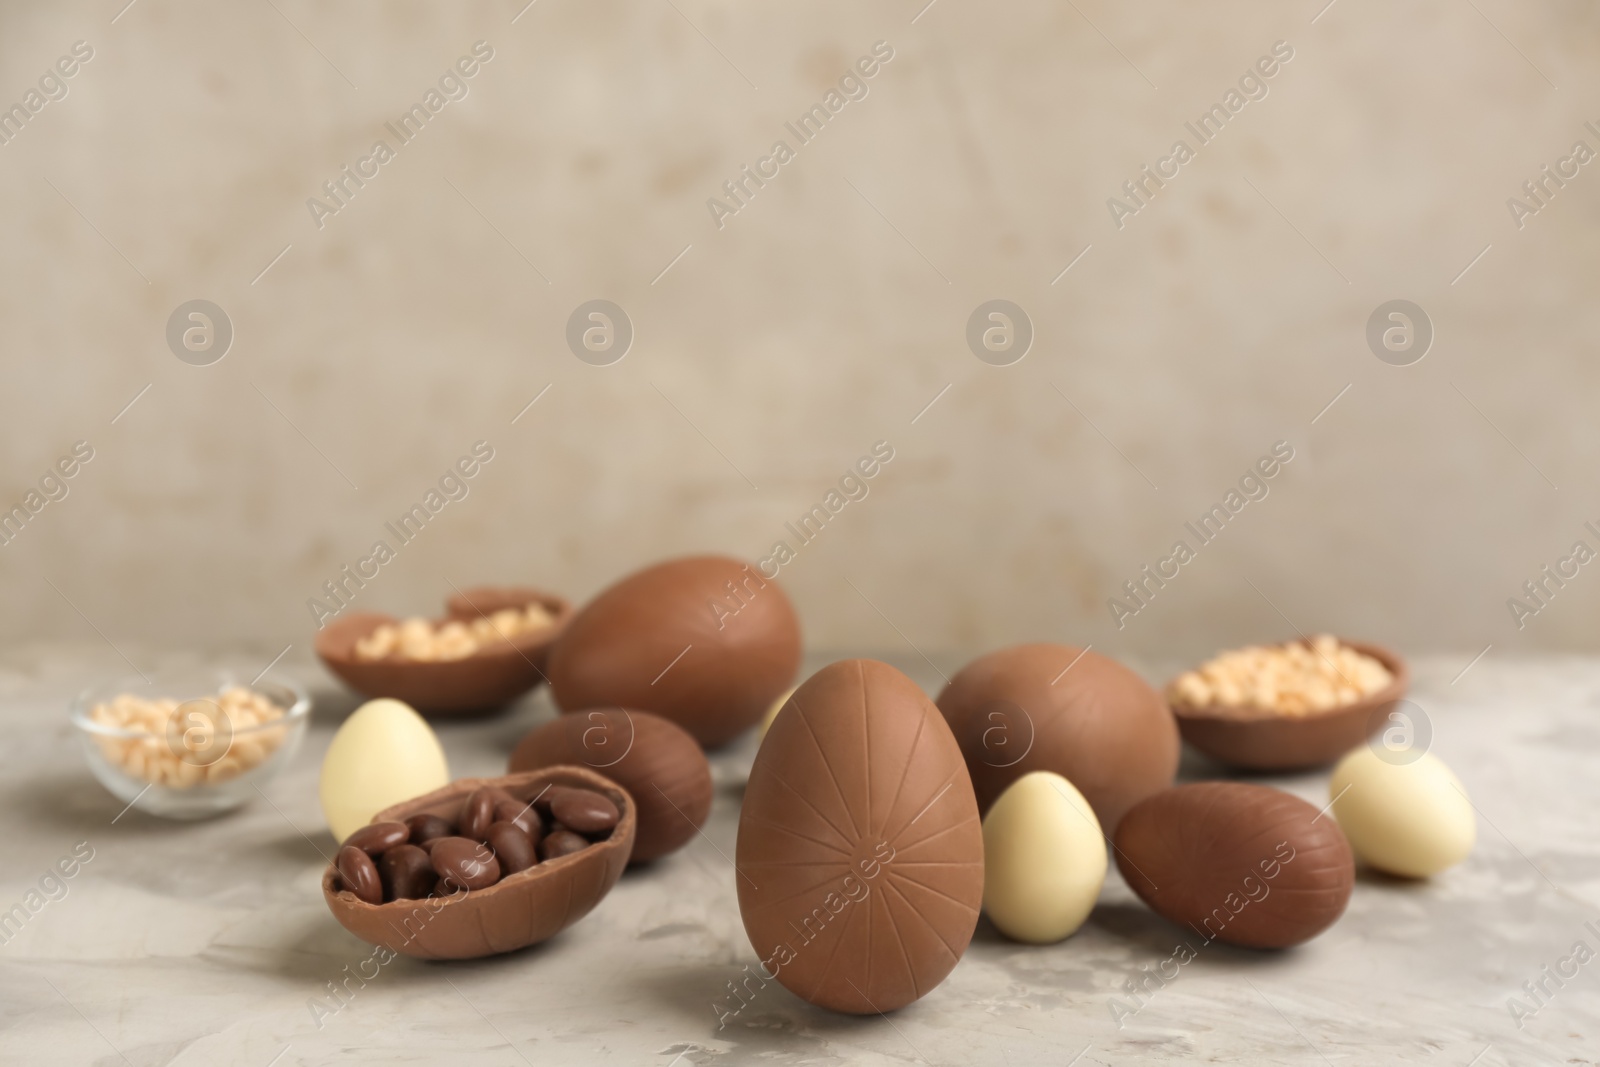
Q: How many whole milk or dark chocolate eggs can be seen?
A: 5